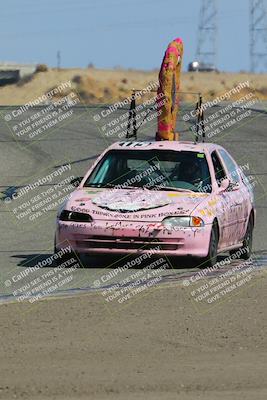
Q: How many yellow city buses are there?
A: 0